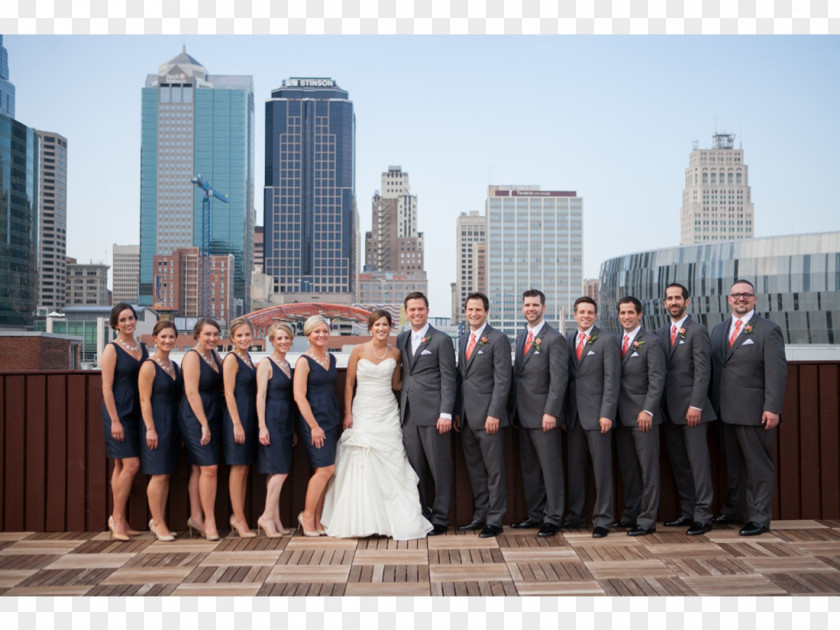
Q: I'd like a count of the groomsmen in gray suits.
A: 6